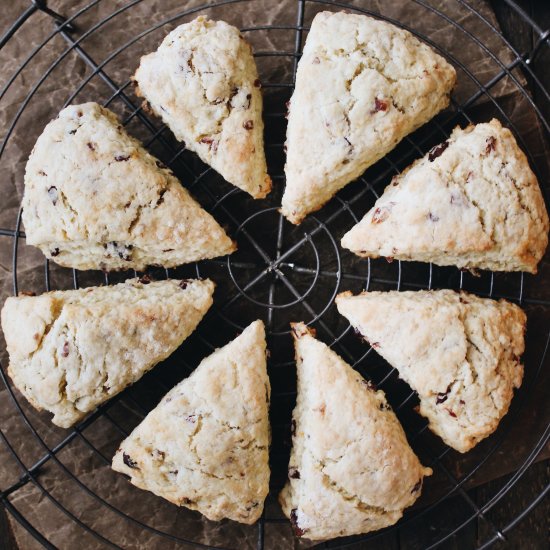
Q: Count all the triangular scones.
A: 8